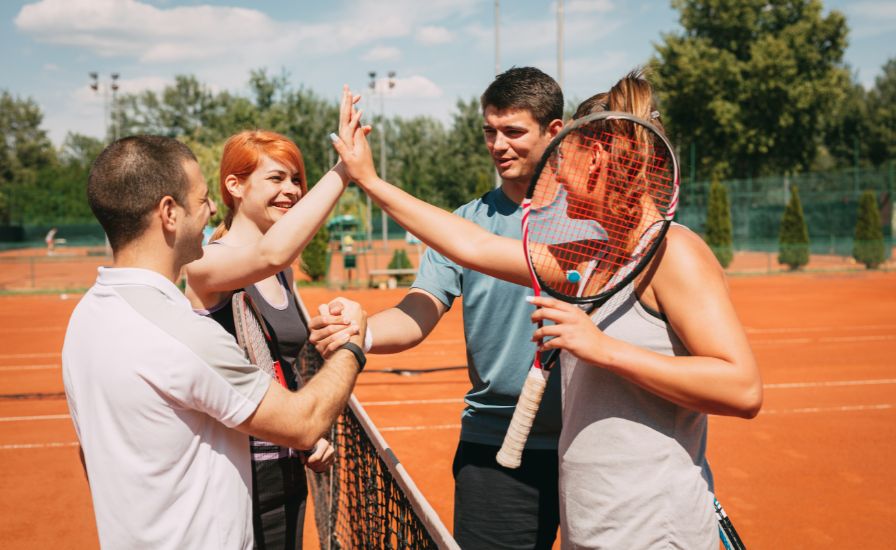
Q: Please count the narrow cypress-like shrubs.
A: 3